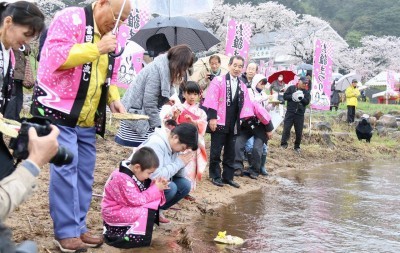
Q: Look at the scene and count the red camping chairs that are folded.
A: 0